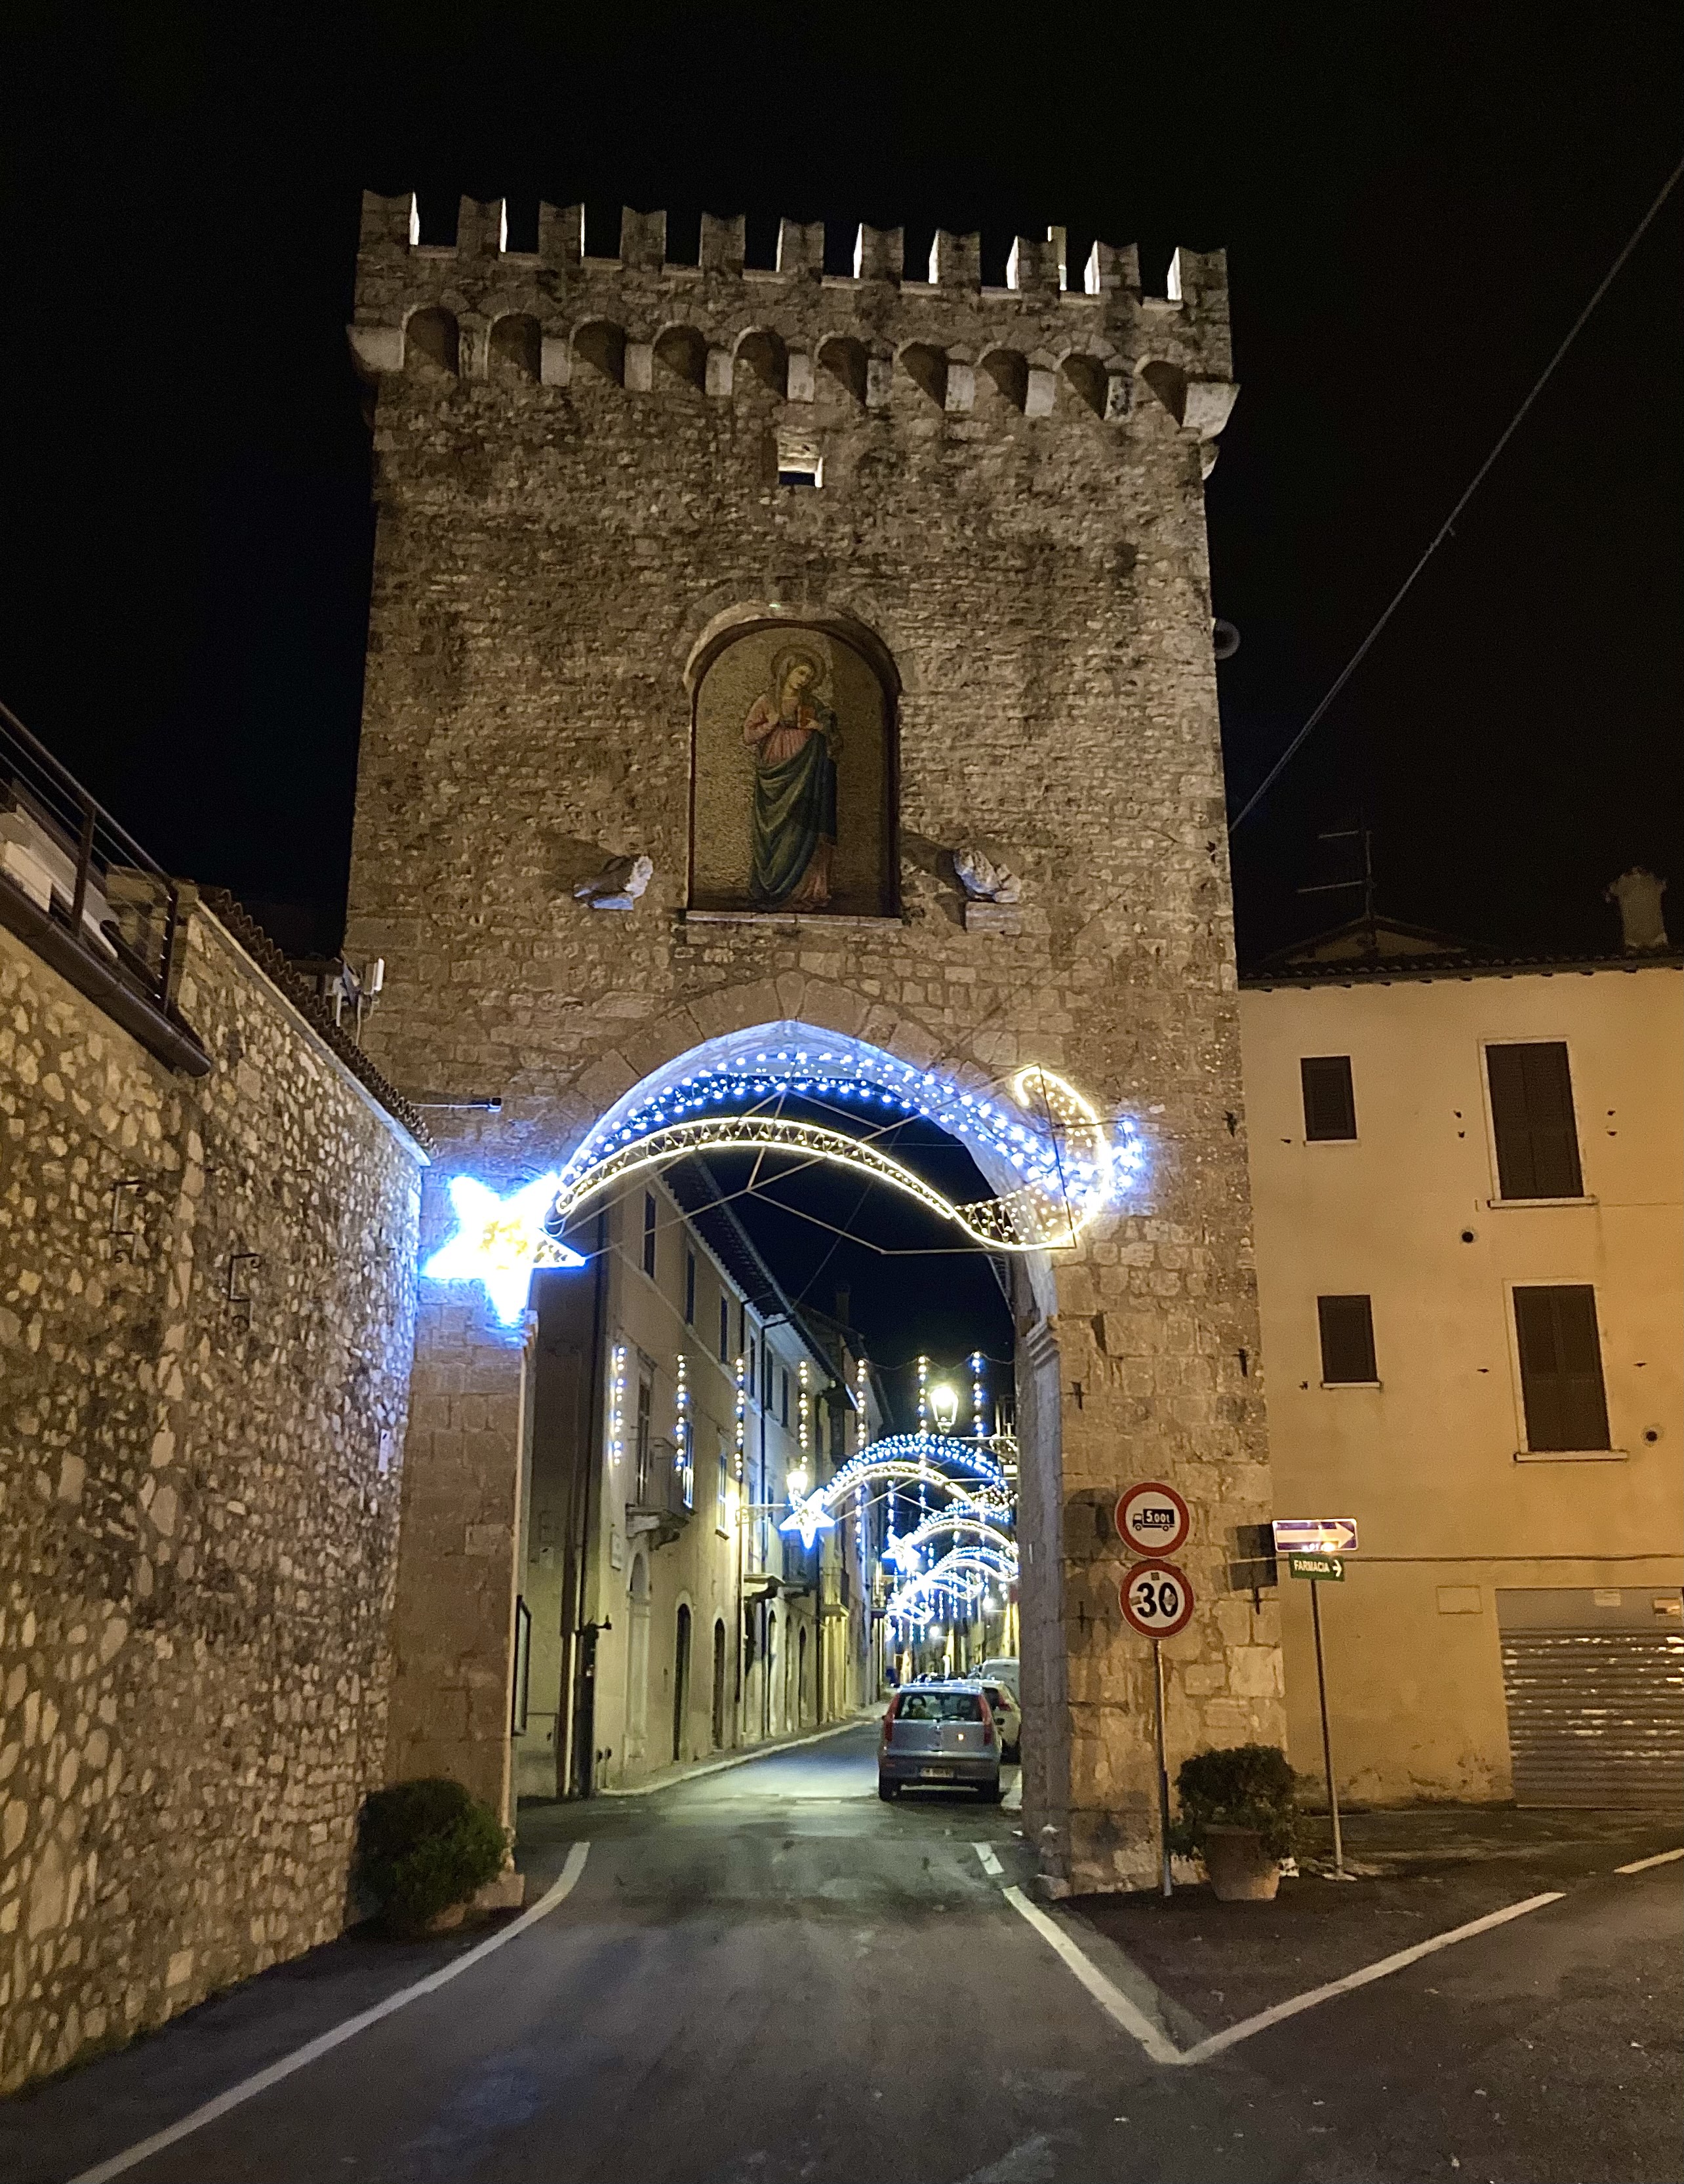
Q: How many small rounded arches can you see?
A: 10